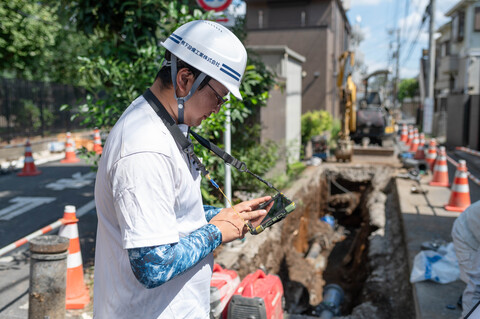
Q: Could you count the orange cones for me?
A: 11